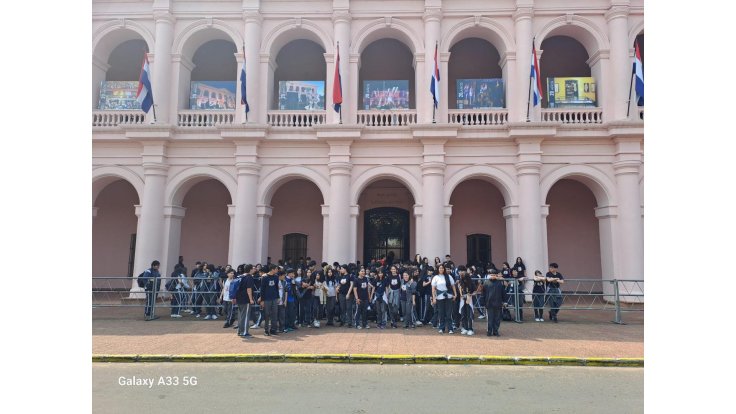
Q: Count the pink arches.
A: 12